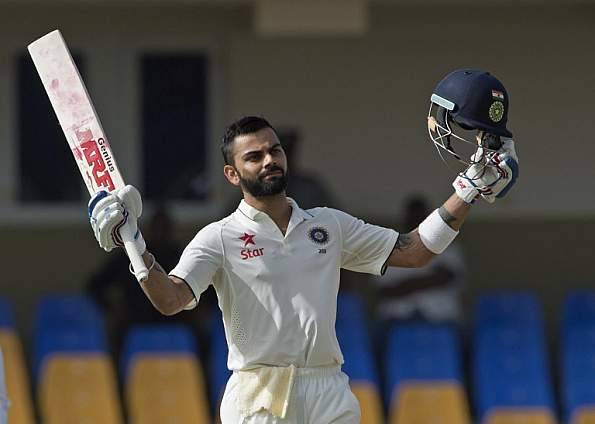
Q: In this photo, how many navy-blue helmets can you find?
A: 1